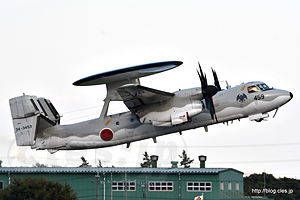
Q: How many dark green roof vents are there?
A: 2